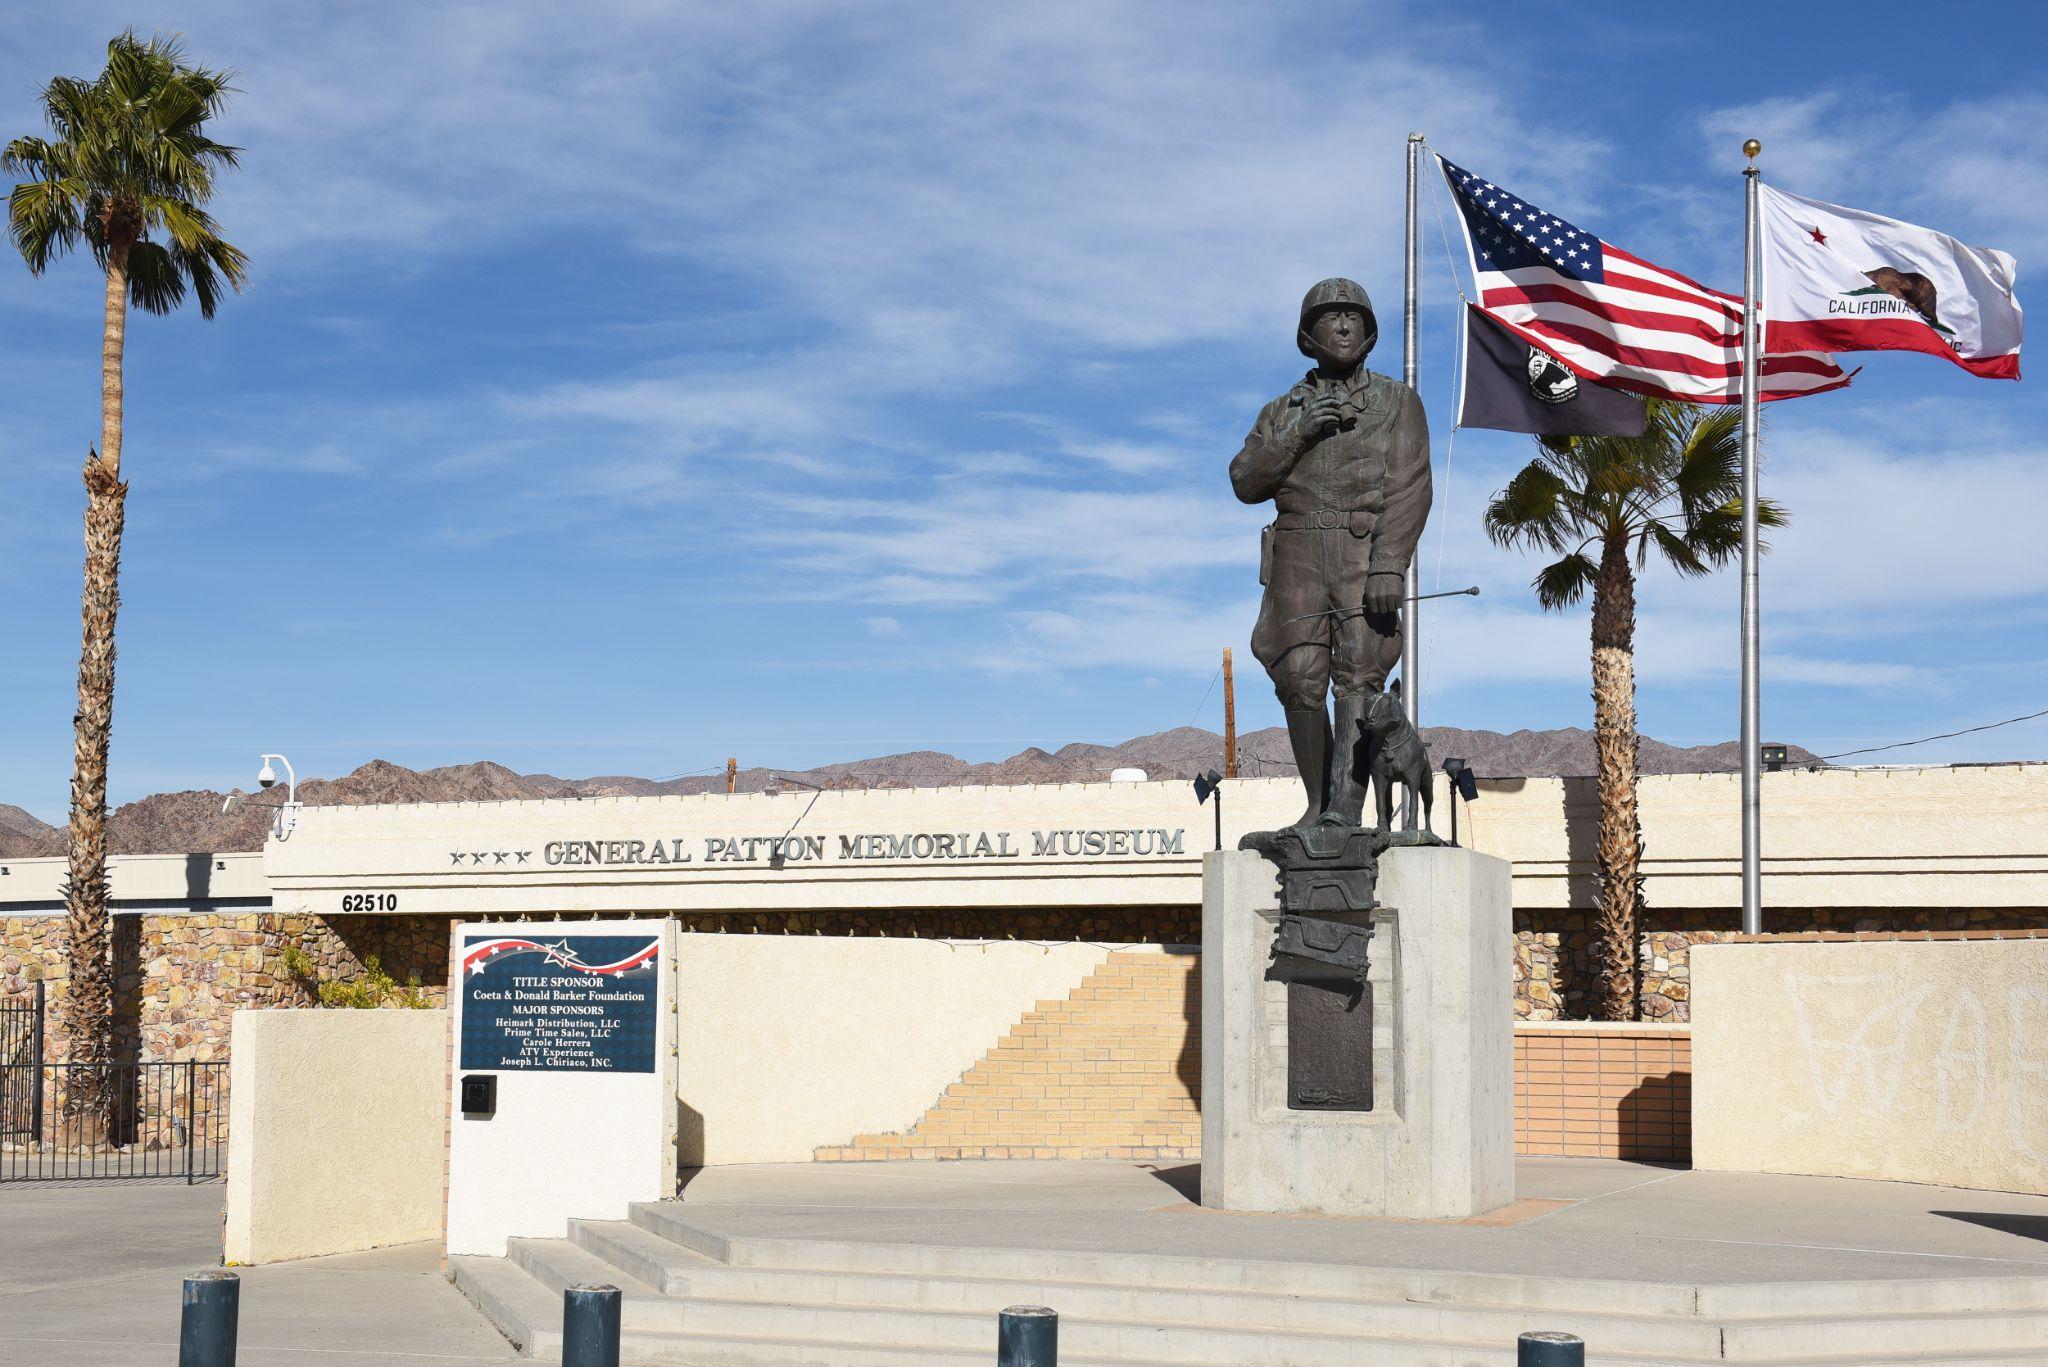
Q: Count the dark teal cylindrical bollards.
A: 4